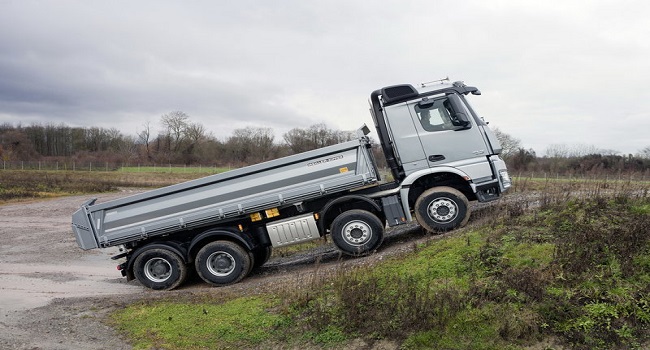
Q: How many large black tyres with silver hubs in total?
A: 4